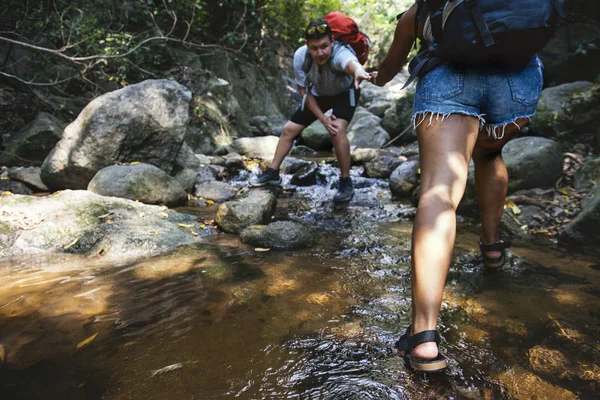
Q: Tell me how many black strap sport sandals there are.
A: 2